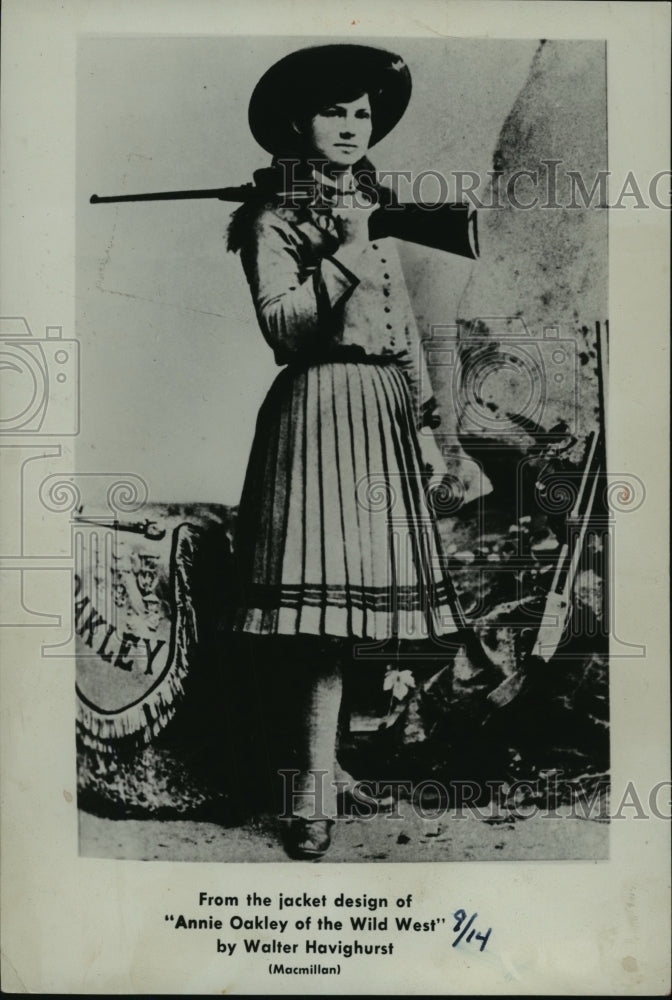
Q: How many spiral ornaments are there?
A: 6